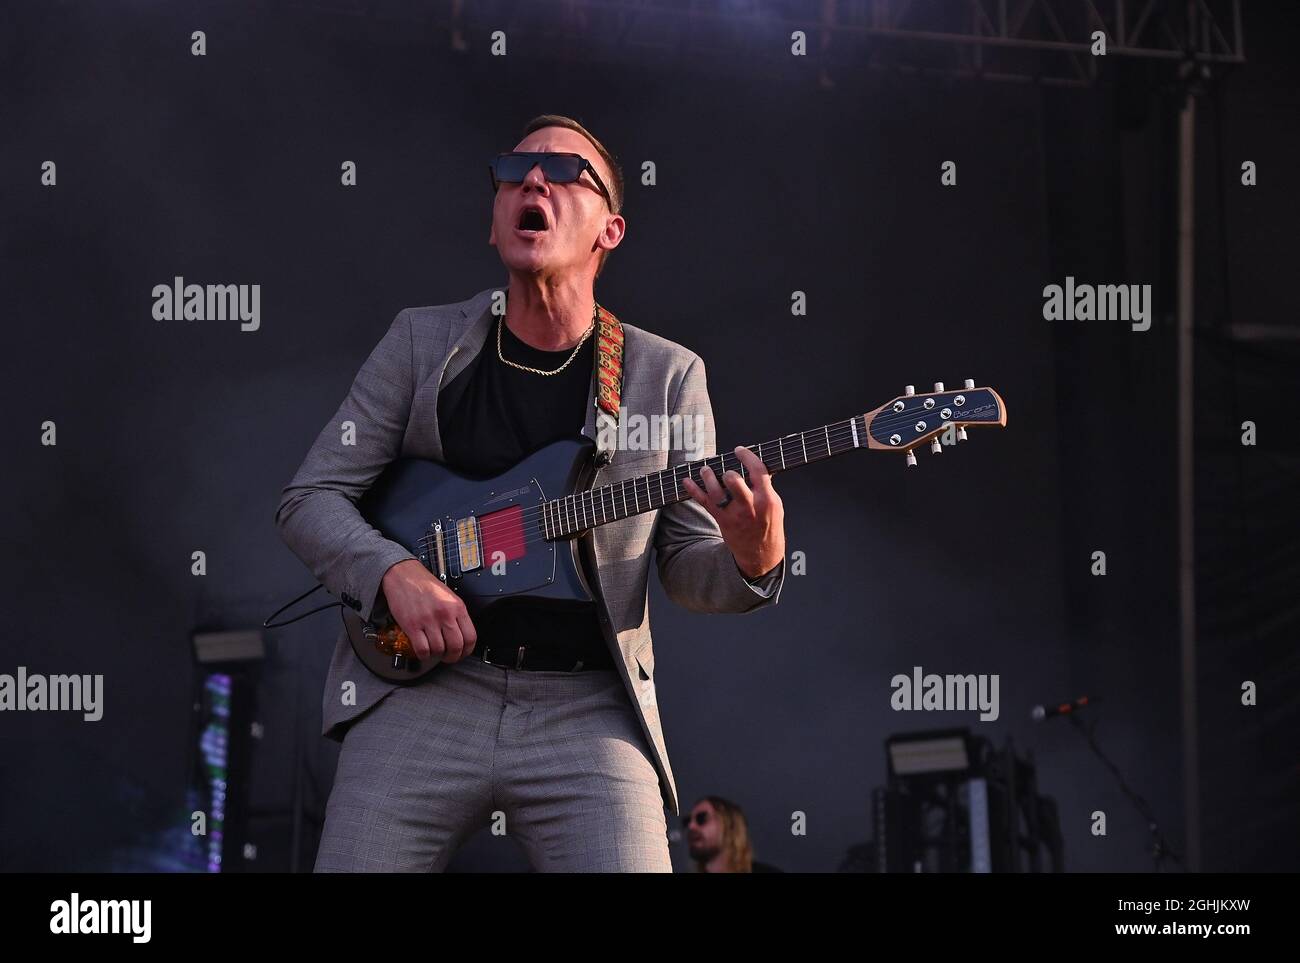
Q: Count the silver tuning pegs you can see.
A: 6